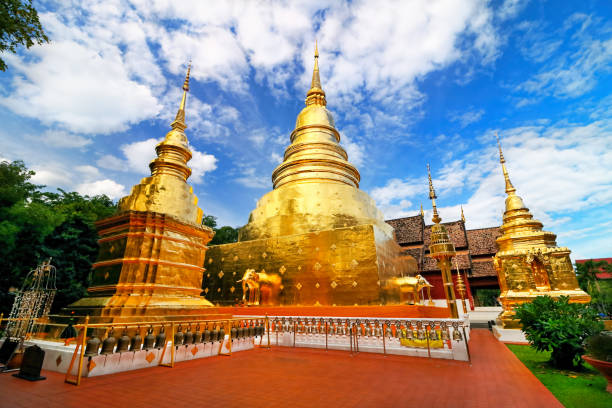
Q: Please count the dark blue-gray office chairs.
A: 0